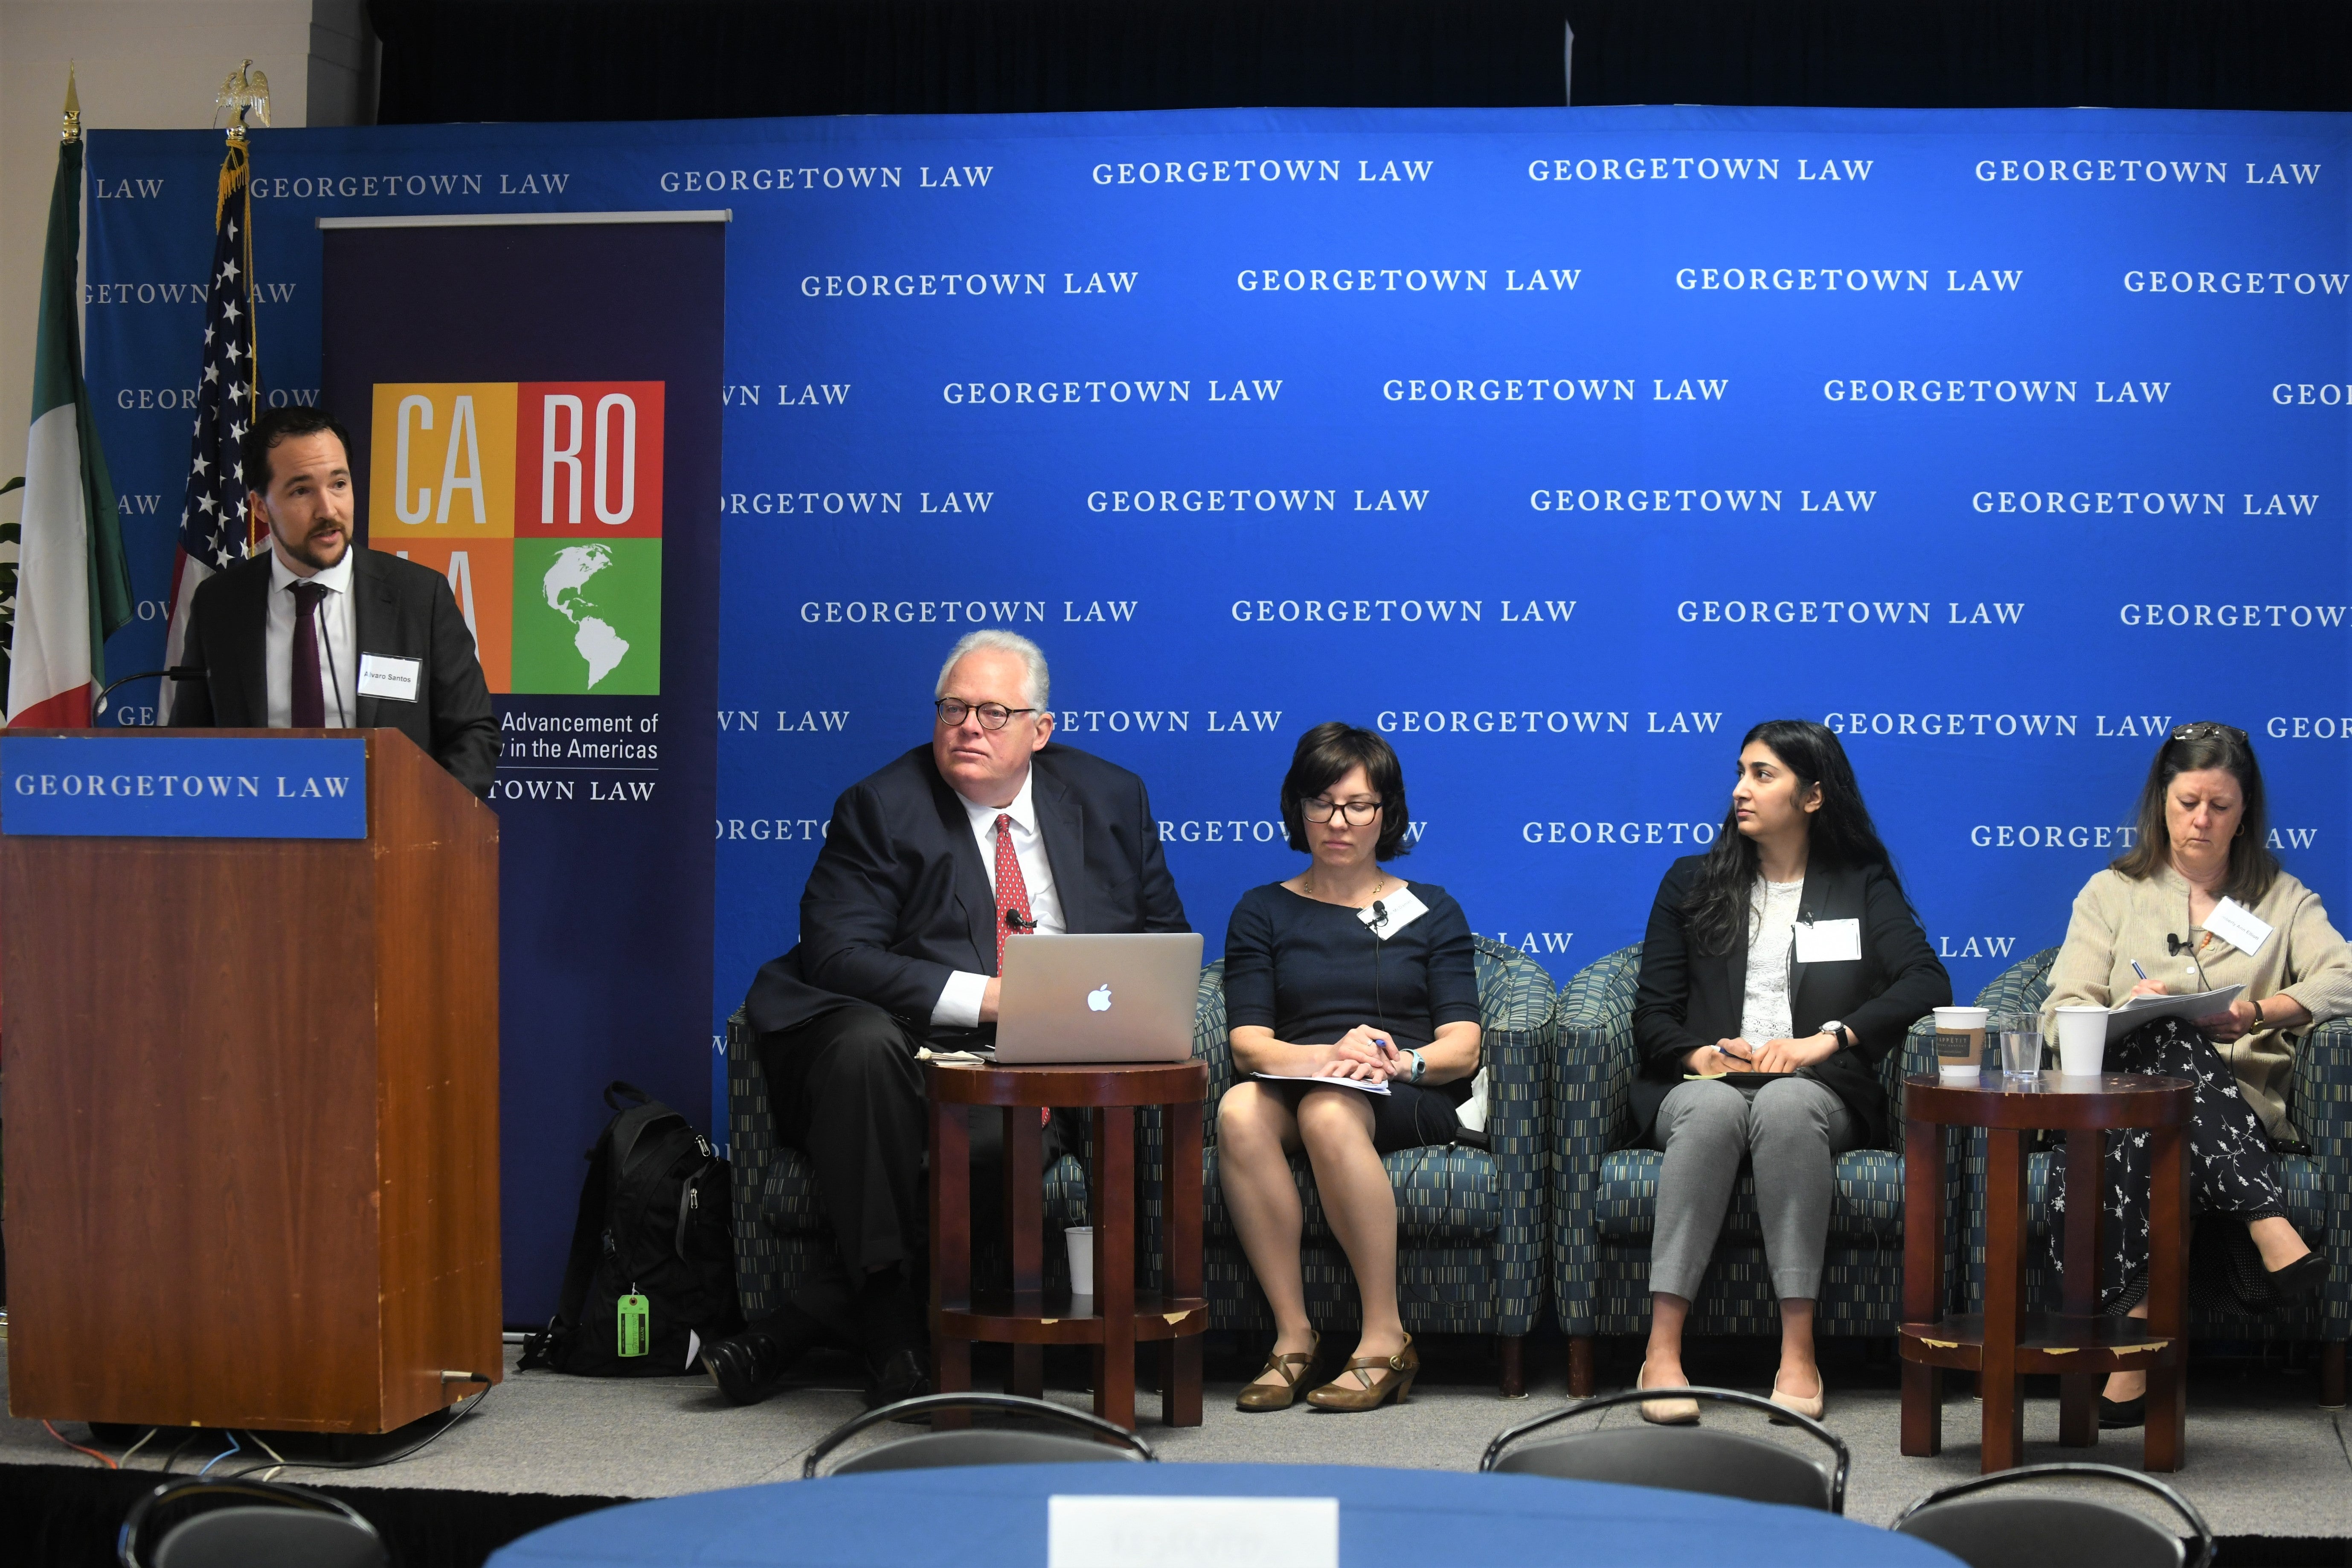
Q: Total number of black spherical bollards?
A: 0